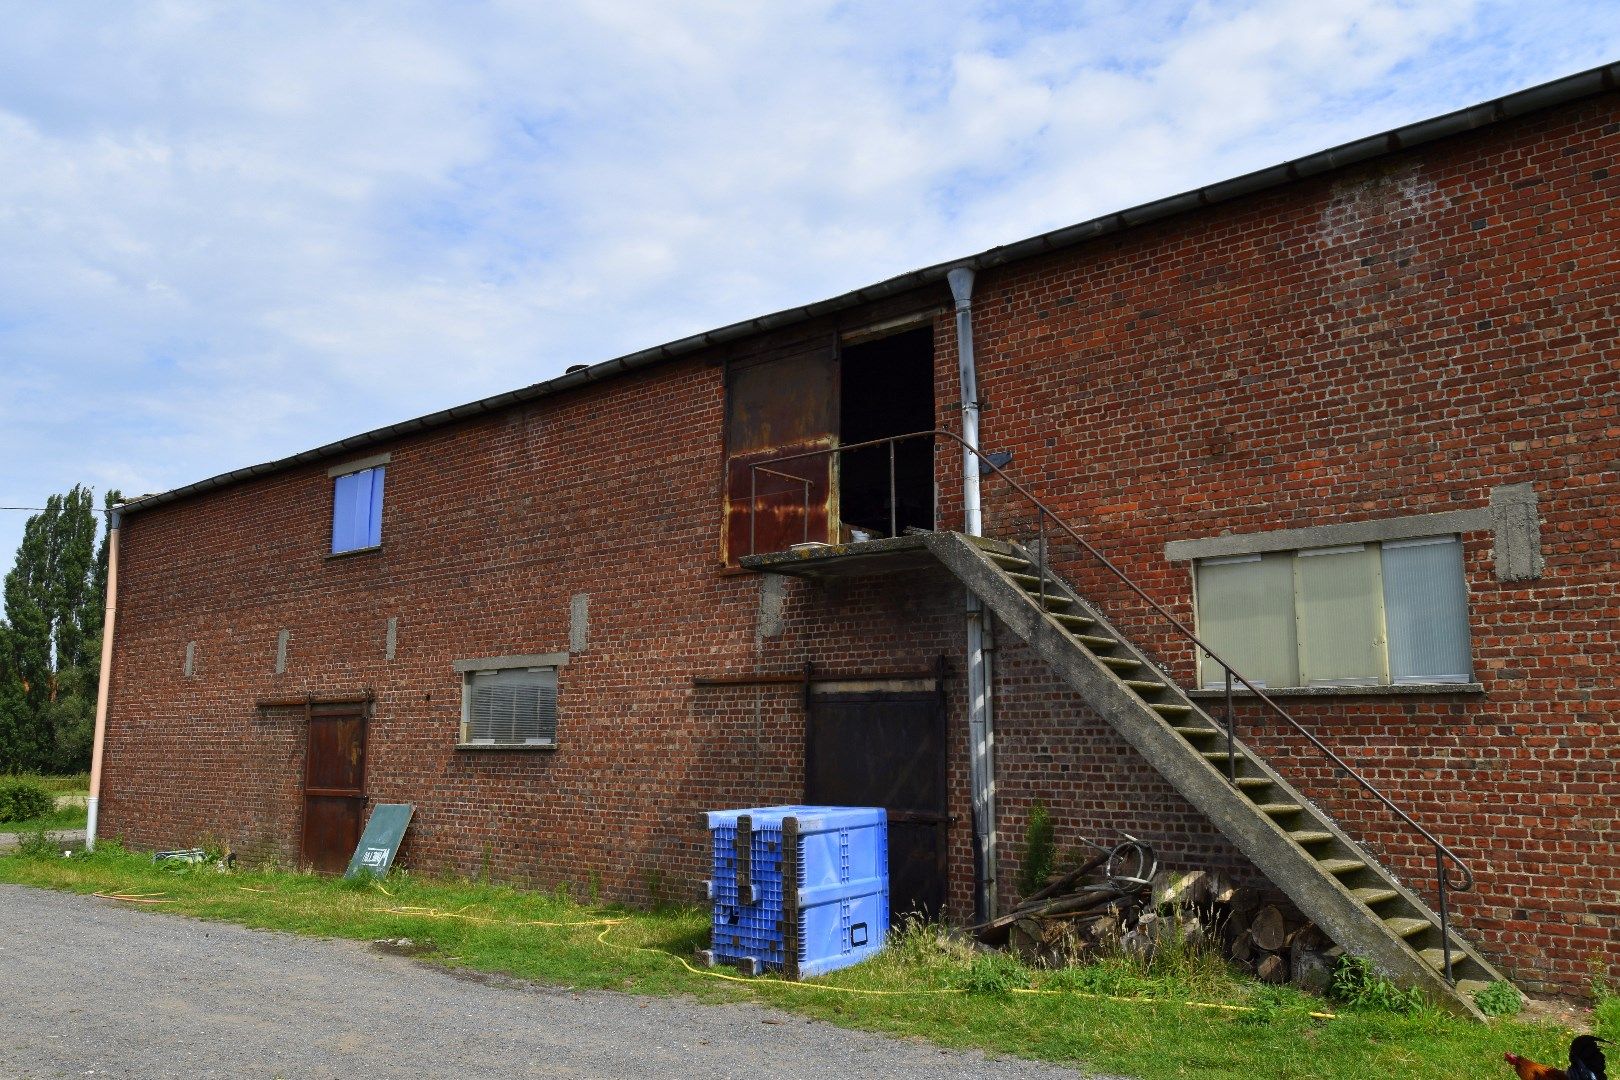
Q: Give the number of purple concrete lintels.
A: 0